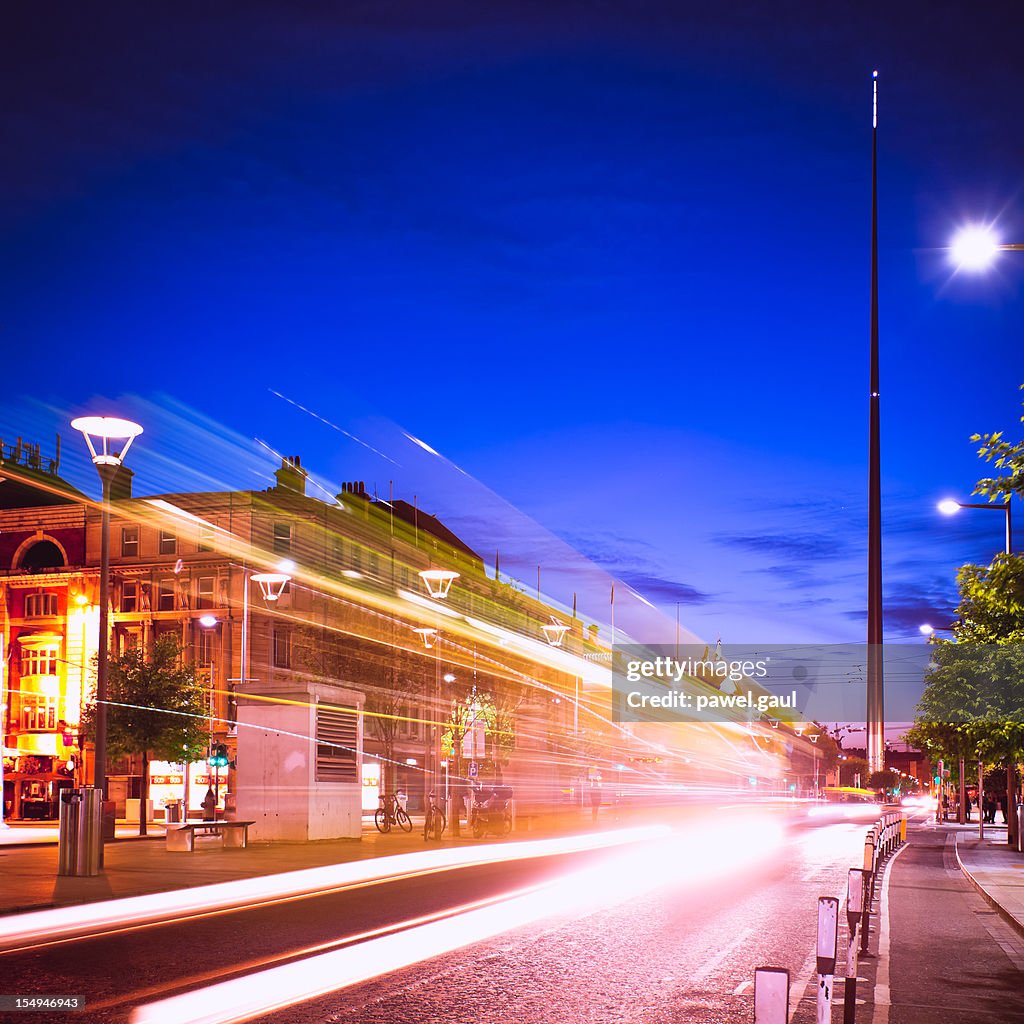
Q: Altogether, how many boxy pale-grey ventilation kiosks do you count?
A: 1